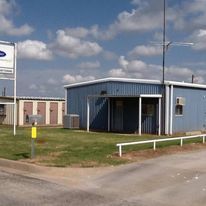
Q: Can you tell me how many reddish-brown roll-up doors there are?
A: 4